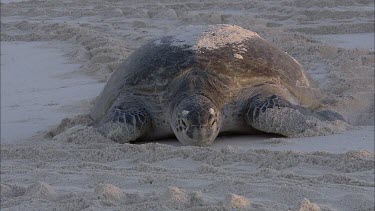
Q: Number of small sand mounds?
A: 5